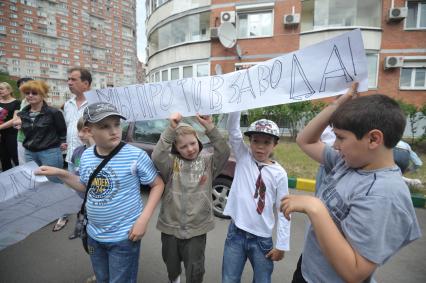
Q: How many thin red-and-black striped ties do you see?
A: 1